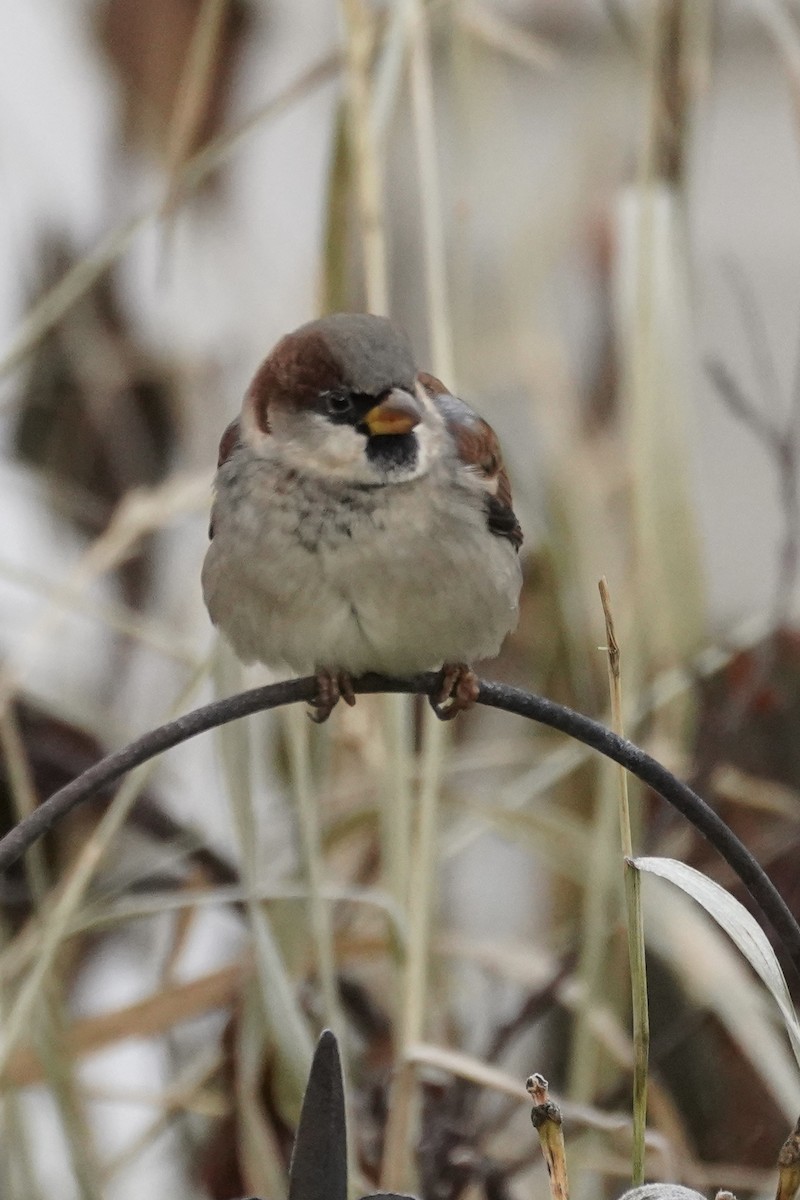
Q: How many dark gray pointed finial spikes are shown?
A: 1